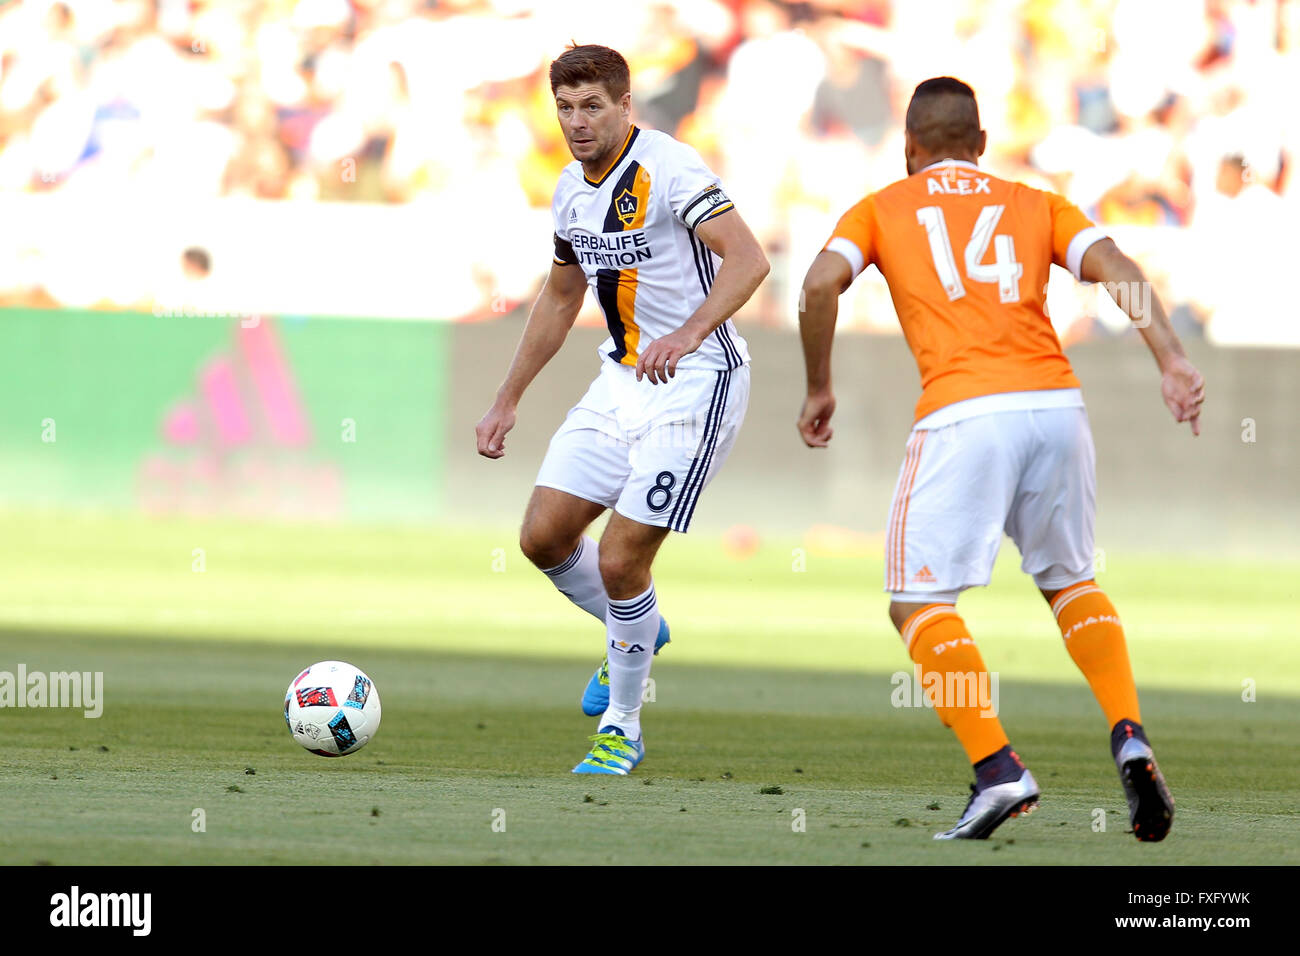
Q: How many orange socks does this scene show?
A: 2